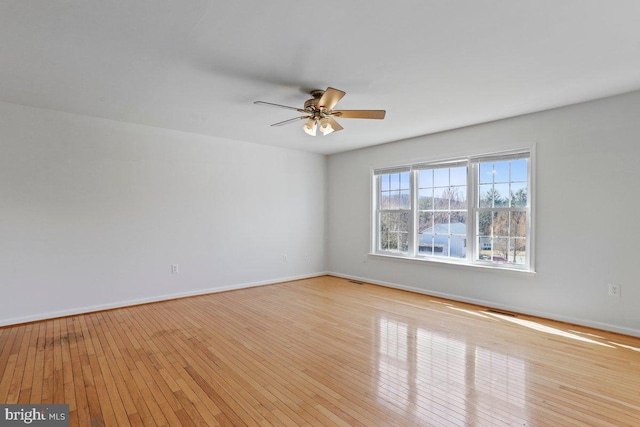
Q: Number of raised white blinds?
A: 3